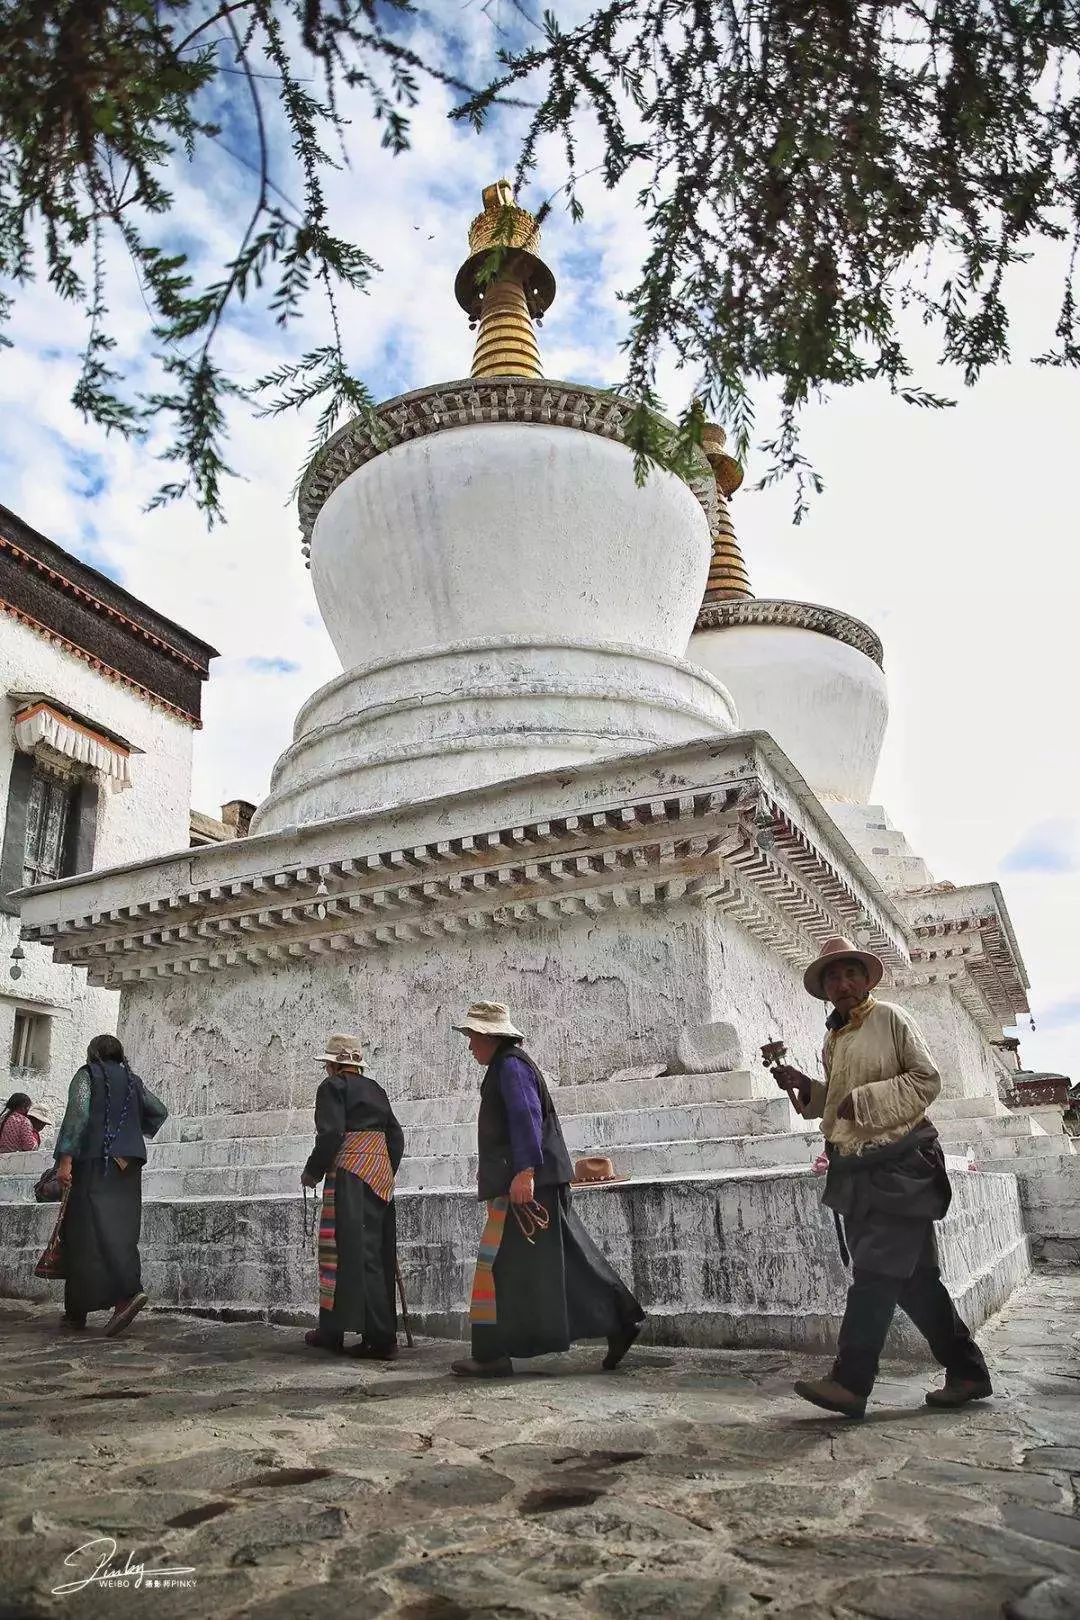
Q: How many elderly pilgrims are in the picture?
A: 4